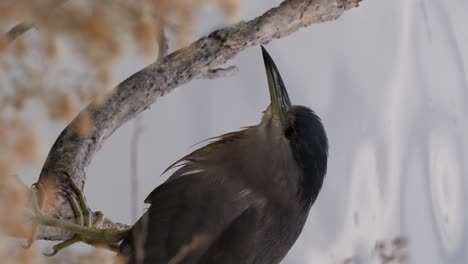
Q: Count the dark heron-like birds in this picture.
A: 1